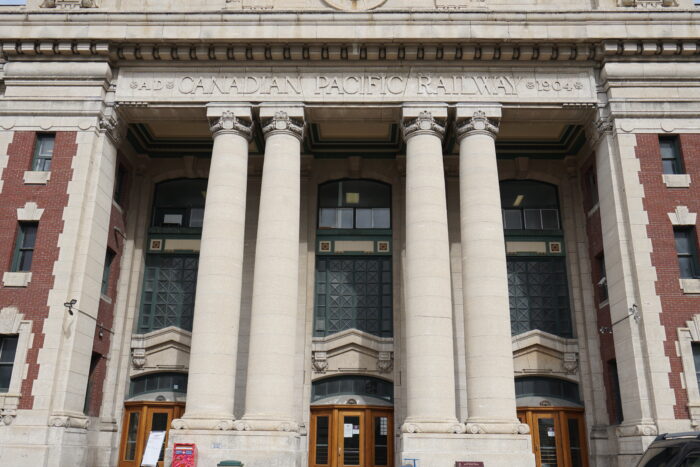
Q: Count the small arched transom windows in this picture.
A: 3